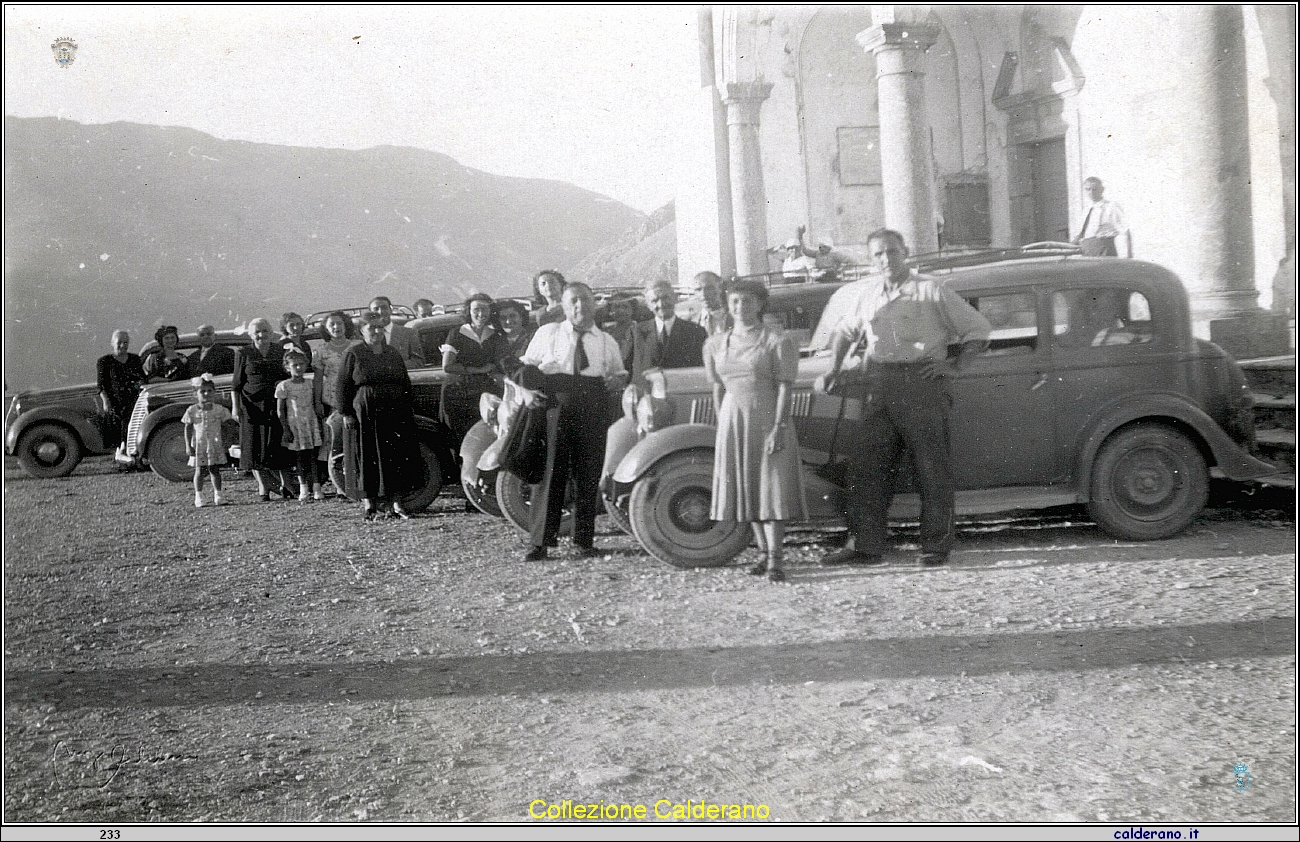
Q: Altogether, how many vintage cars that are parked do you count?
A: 5